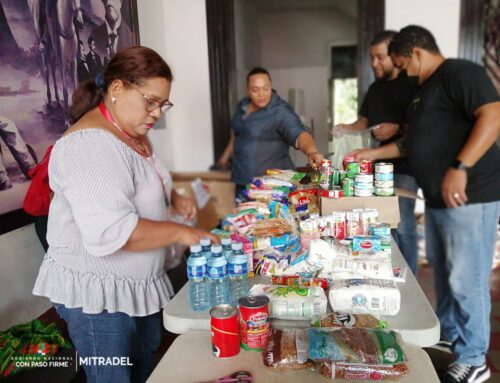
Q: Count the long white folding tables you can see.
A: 2